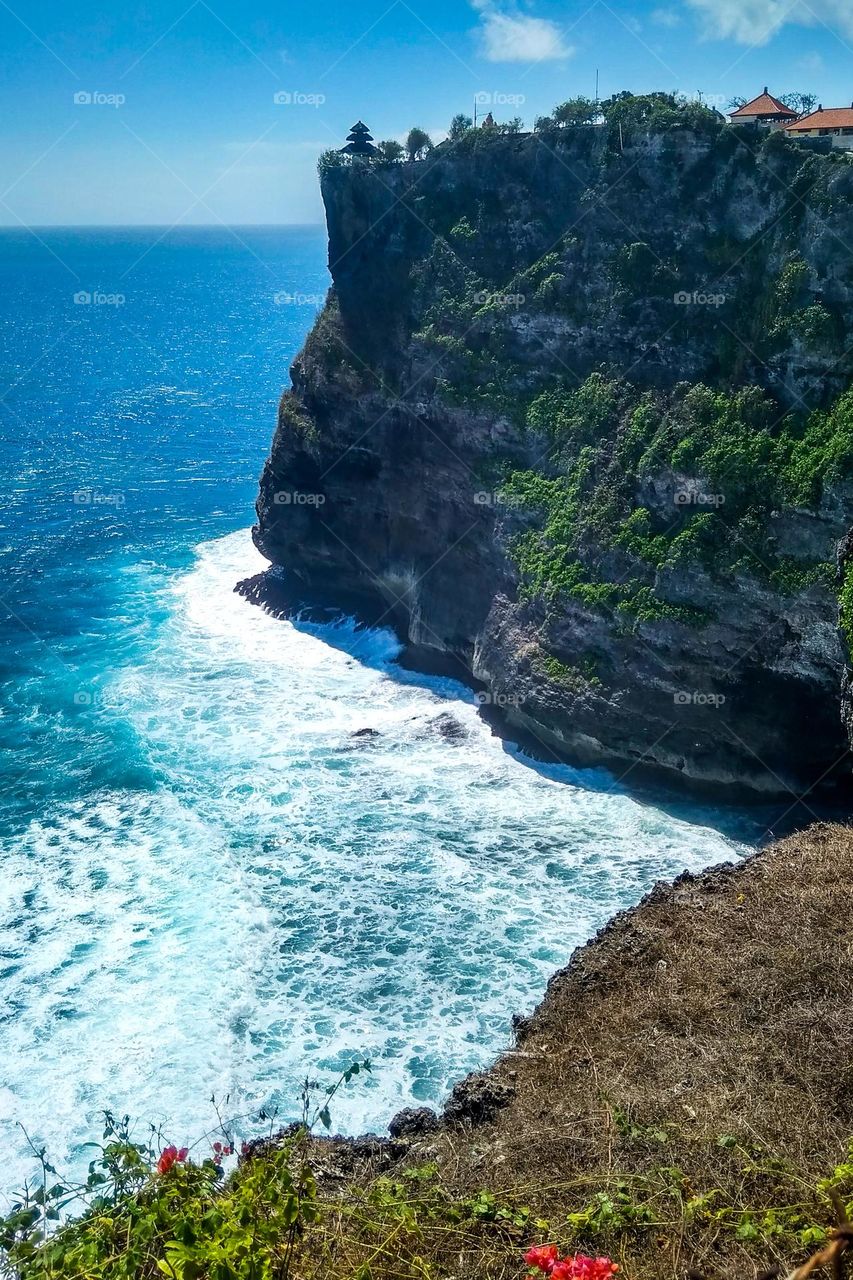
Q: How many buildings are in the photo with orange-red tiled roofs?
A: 2